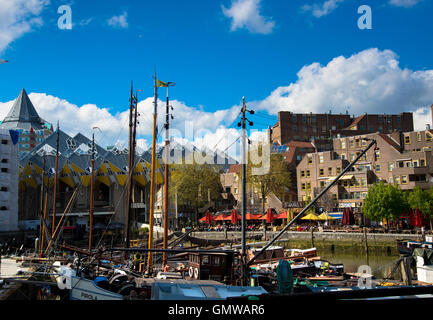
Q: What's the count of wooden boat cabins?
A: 1